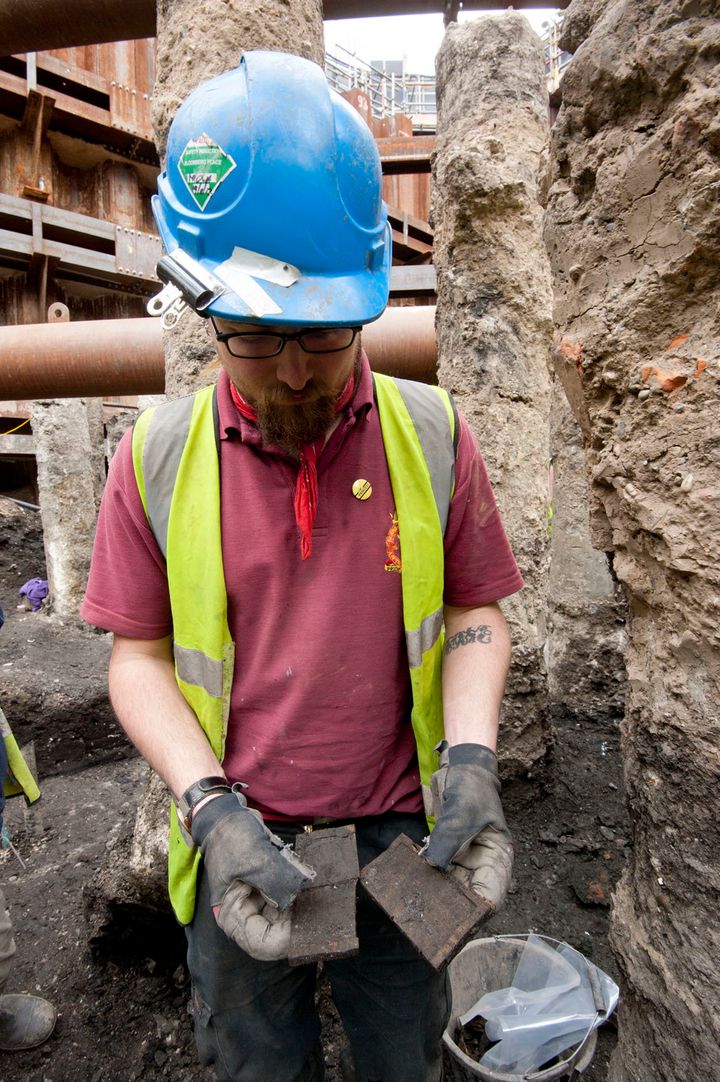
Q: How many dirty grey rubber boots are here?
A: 1